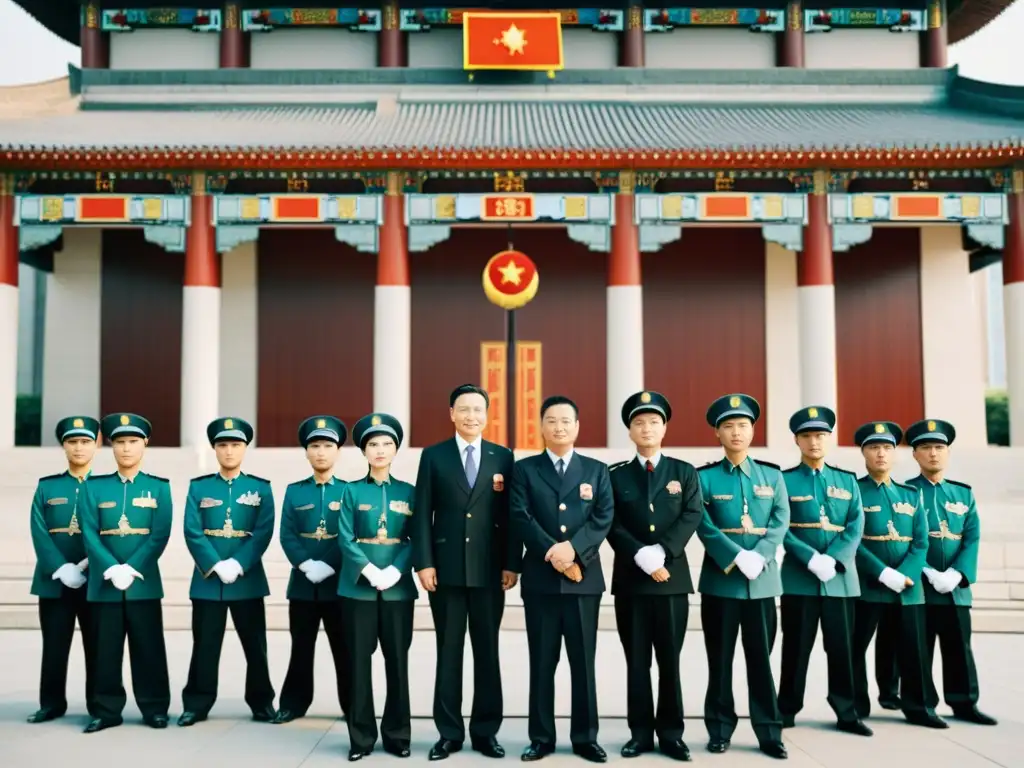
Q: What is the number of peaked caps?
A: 10